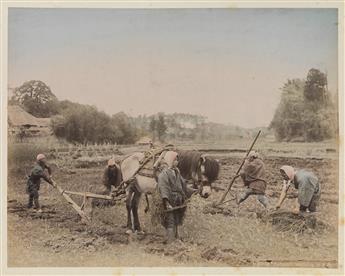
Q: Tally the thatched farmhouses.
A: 1